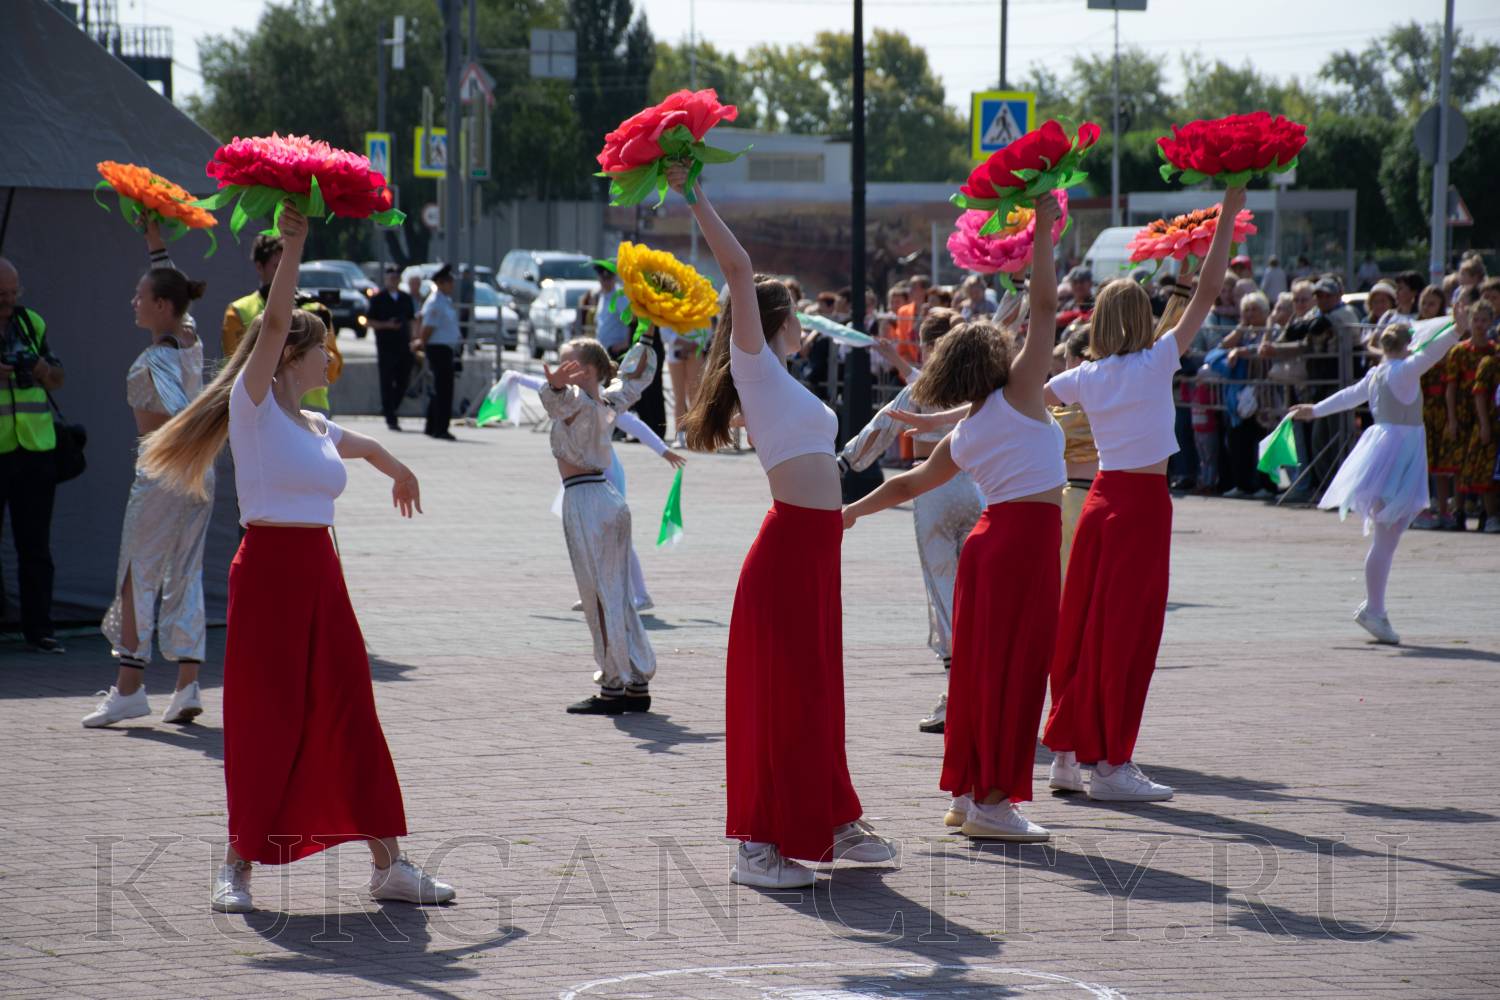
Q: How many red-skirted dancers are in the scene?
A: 4